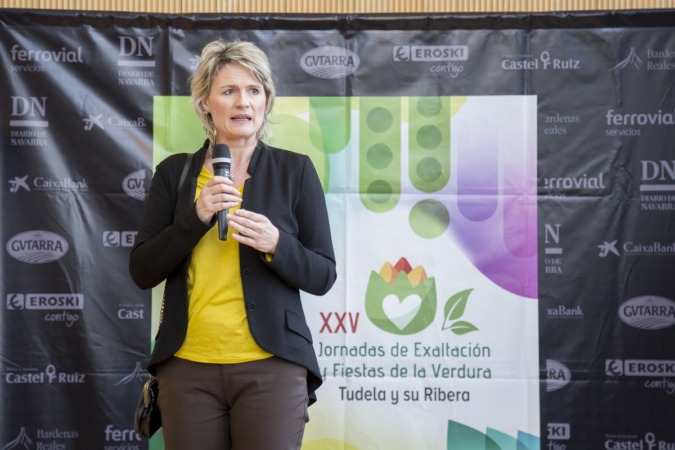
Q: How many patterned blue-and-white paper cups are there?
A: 0